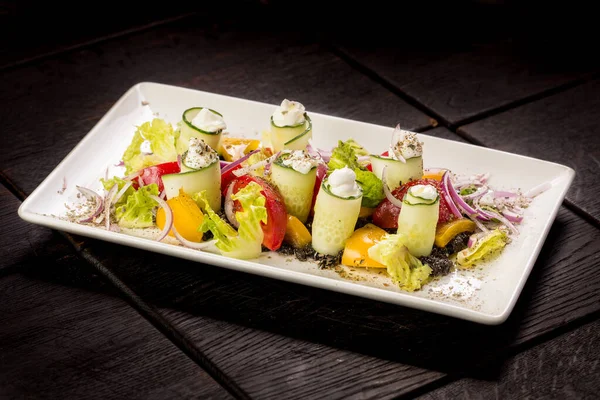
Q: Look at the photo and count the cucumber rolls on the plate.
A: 7